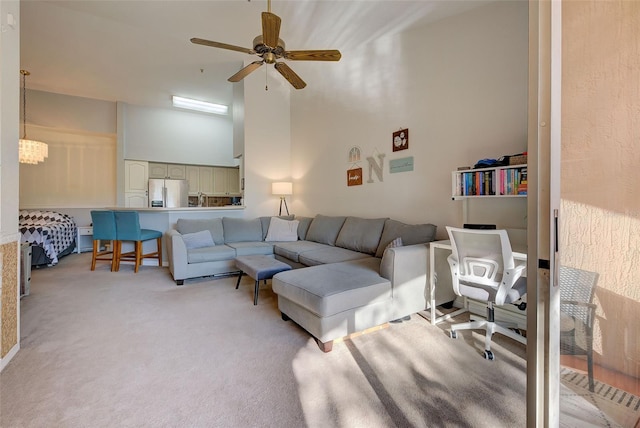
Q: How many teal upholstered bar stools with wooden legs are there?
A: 2